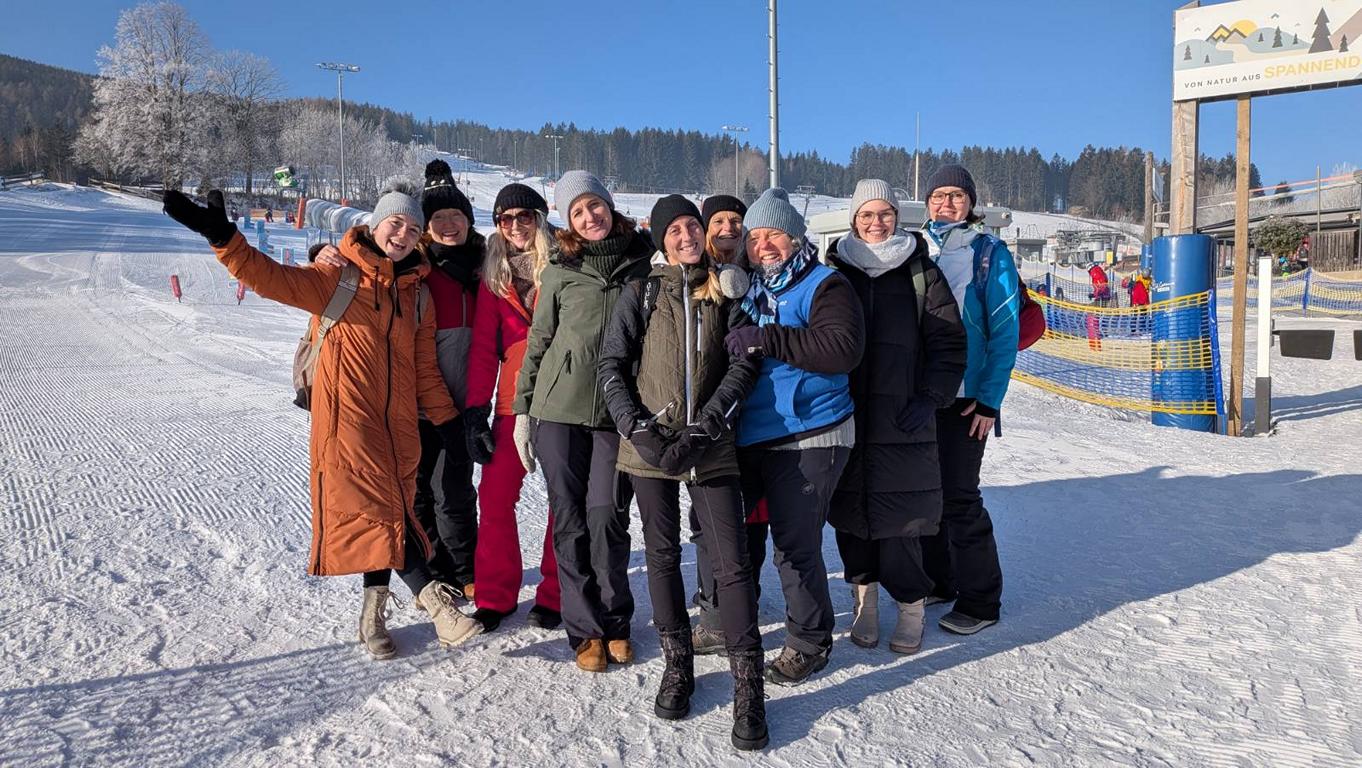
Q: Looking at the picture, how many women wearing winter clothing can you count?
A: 9